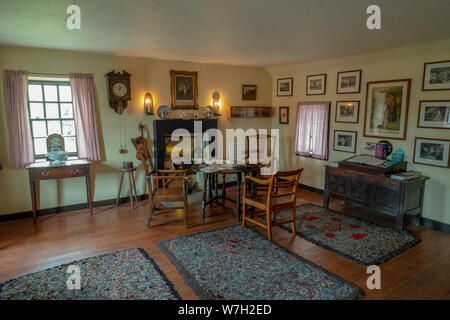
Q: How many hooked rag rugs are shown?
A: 3